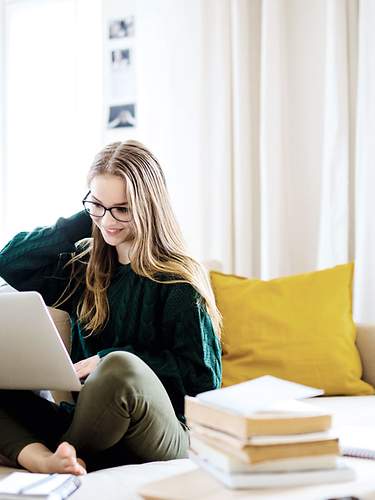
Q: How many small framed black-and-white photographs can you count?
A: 3